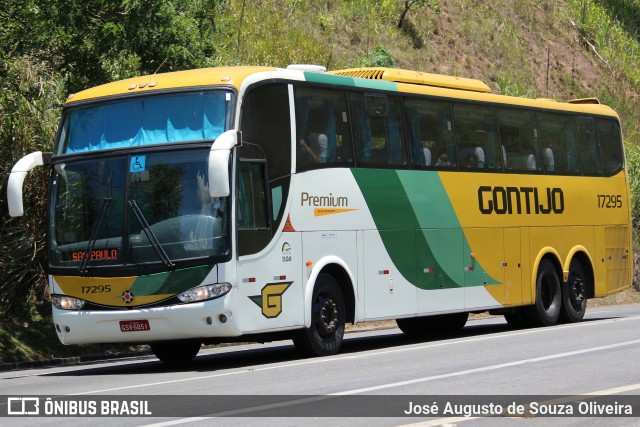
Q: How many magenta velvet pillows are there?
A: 0